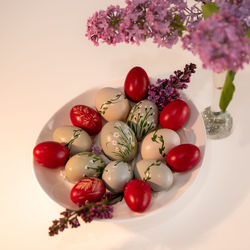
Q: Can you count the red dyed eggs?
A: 7